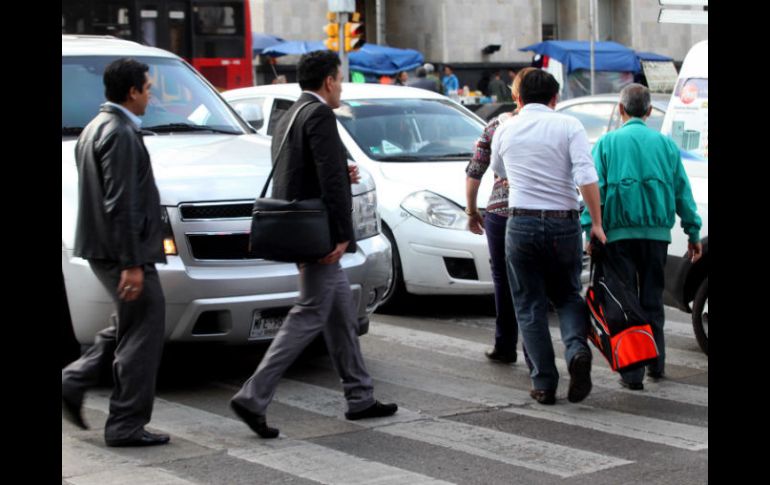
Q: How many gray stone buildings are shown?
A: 1